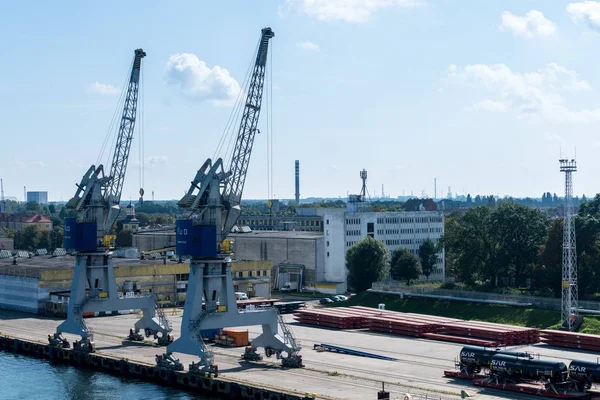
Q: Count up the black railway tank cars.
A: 3